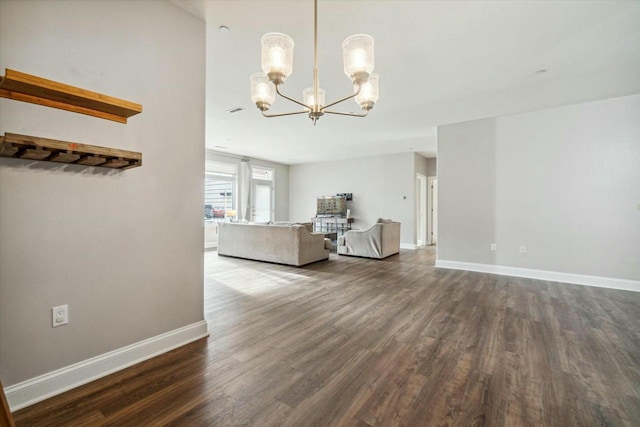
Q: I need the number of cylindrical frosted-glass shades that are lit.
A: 5